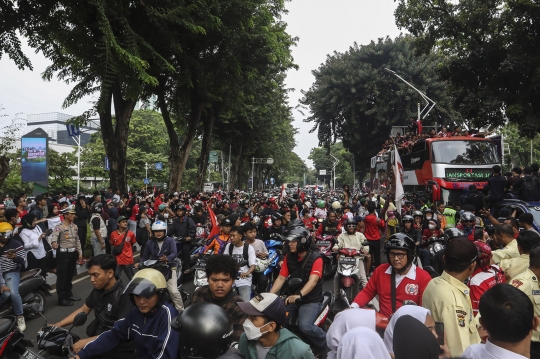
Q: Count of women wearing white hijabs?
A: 3